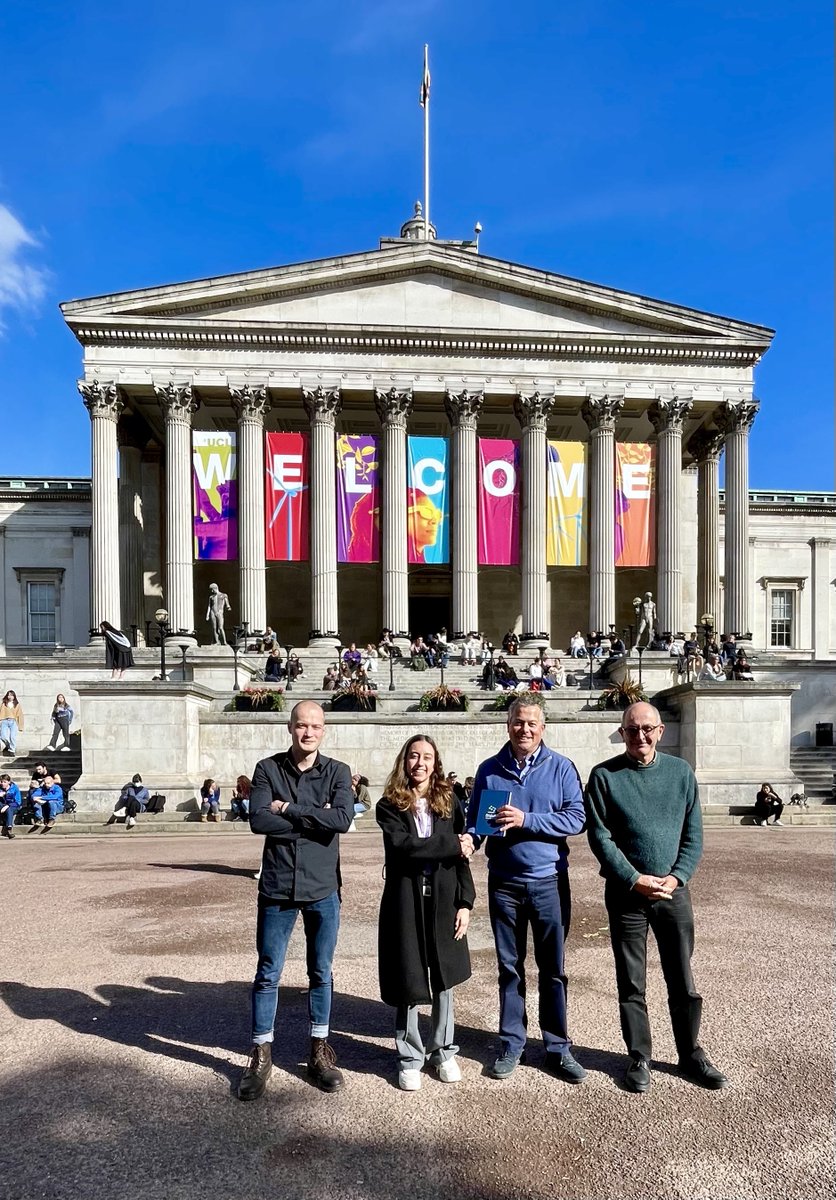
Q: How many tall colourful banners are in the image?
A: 7